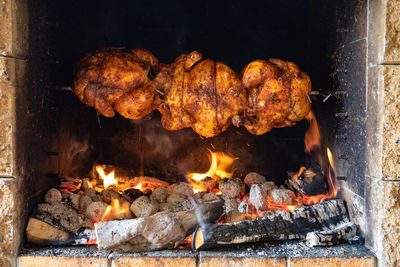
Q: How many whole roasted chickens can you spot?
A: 3